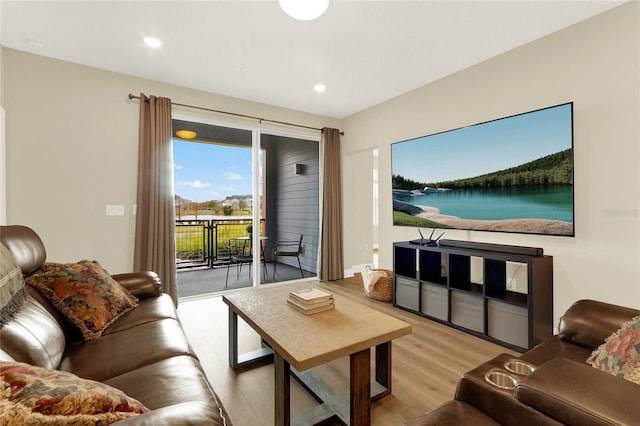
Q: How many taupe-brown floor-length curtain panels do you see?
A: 2